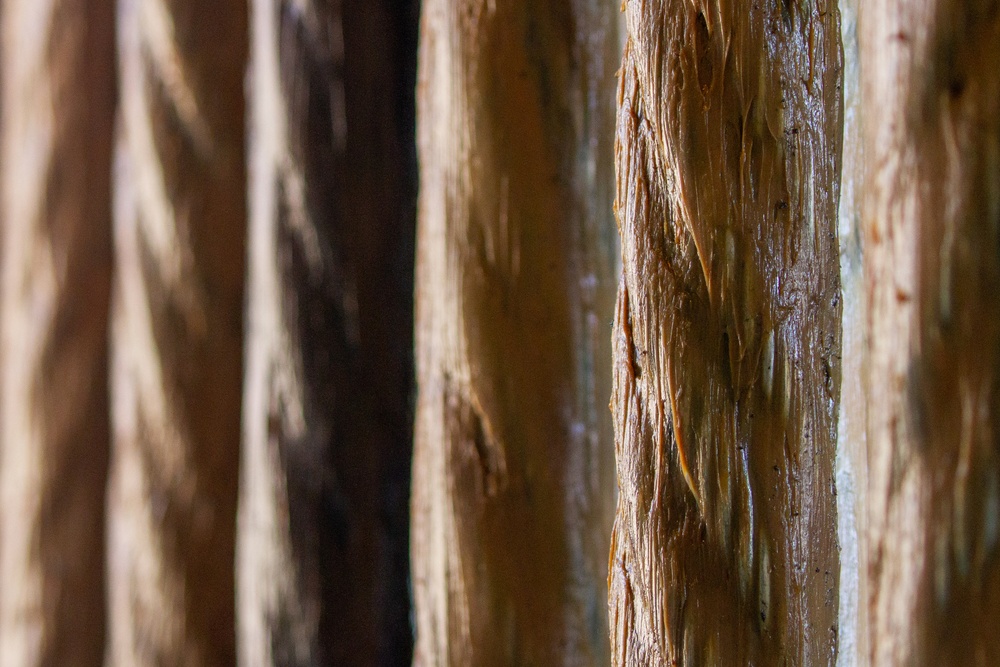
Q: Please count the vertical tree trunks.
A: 6